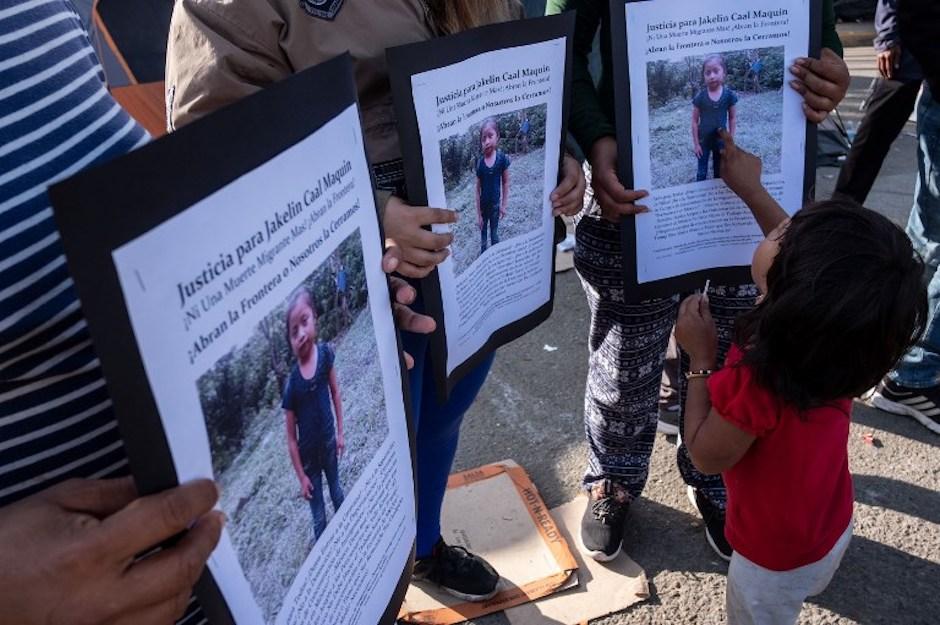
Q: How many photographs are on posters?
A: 3